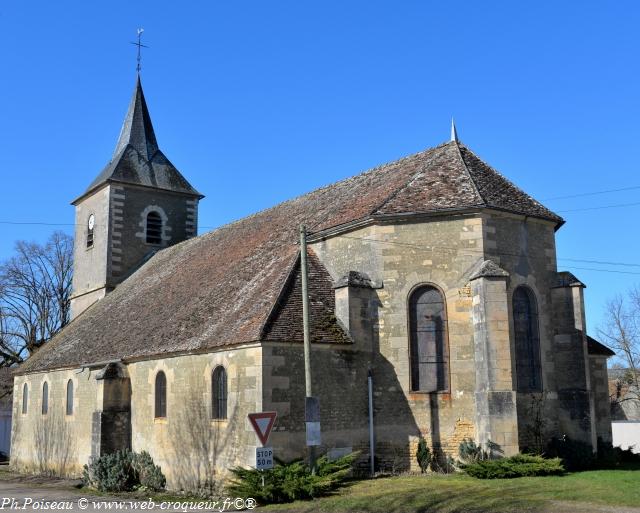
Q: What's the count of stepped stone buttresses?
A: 4